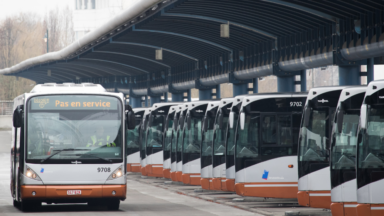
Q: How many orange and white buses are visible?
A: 15